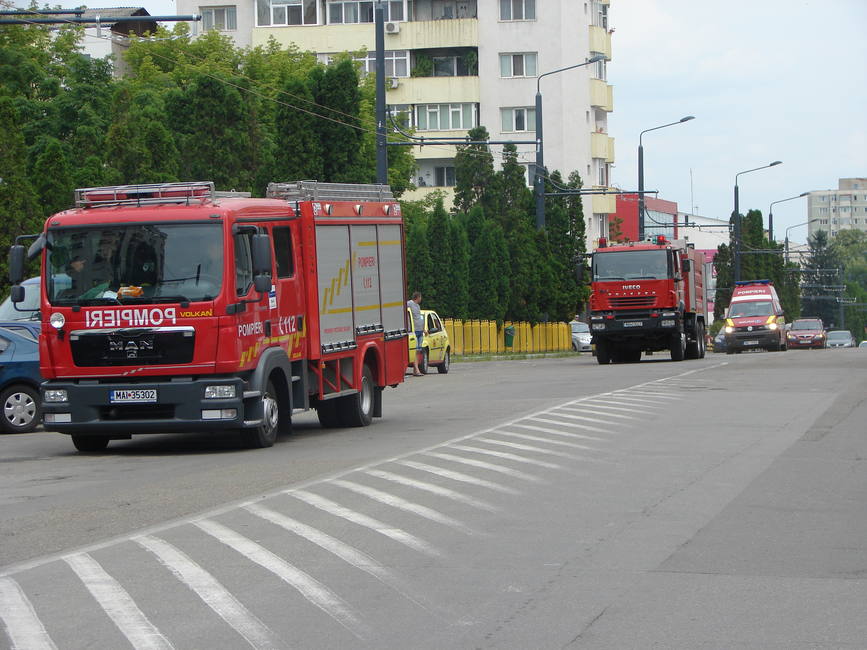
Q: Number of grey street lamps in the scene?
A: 5